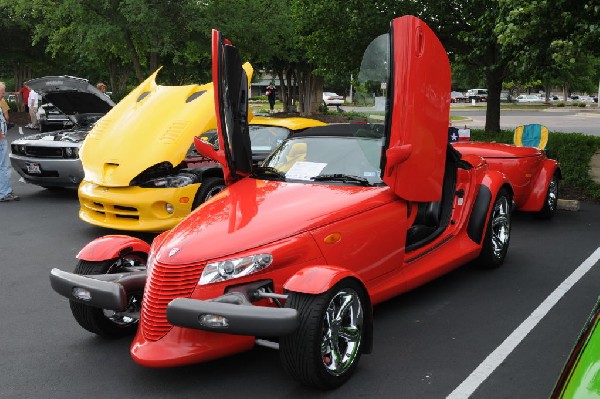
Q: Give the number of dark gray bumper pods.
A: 2